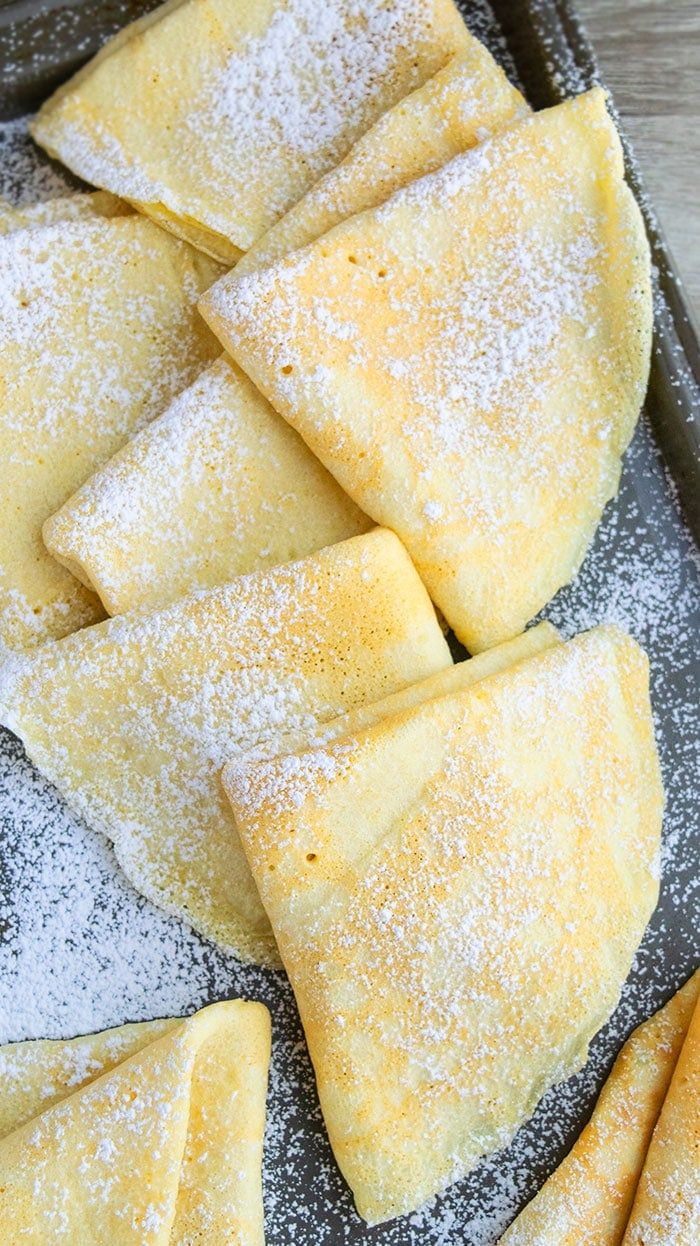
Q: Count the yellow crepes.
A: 8